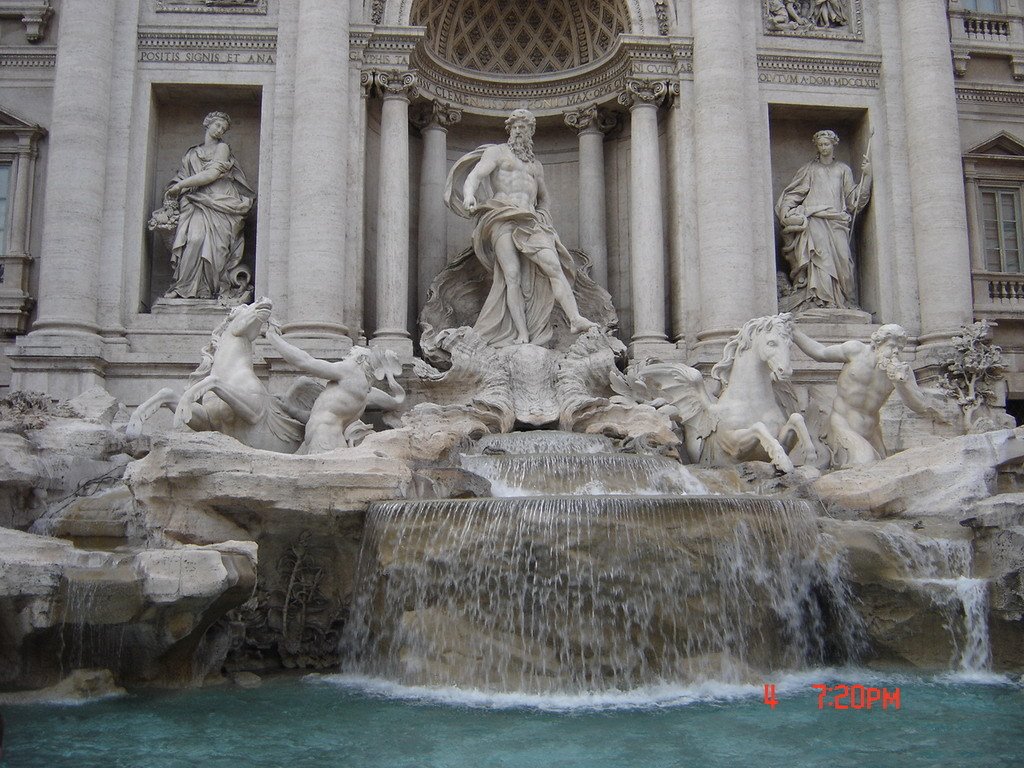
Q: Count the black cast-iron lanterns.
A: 0